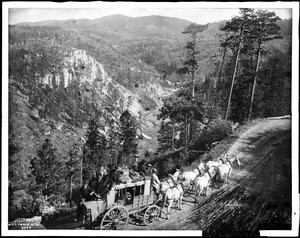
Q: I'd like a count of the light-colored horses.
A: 6